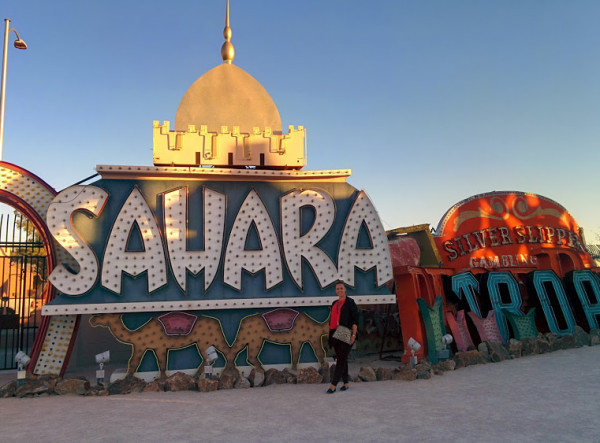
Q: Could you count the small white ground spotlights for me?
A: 5